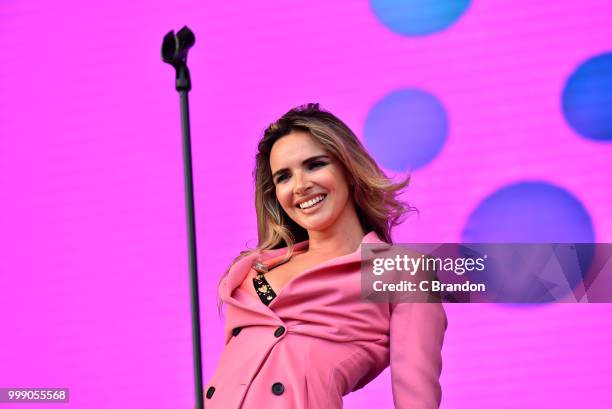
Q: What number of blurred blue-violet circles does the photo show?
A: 4